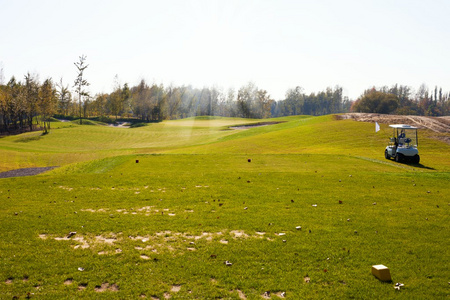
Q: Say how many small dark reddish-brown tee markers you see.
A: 2